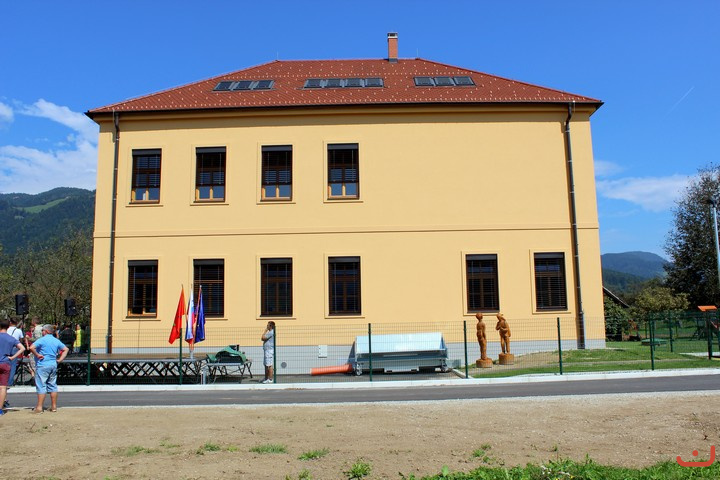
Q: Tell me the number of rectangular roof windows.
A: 10